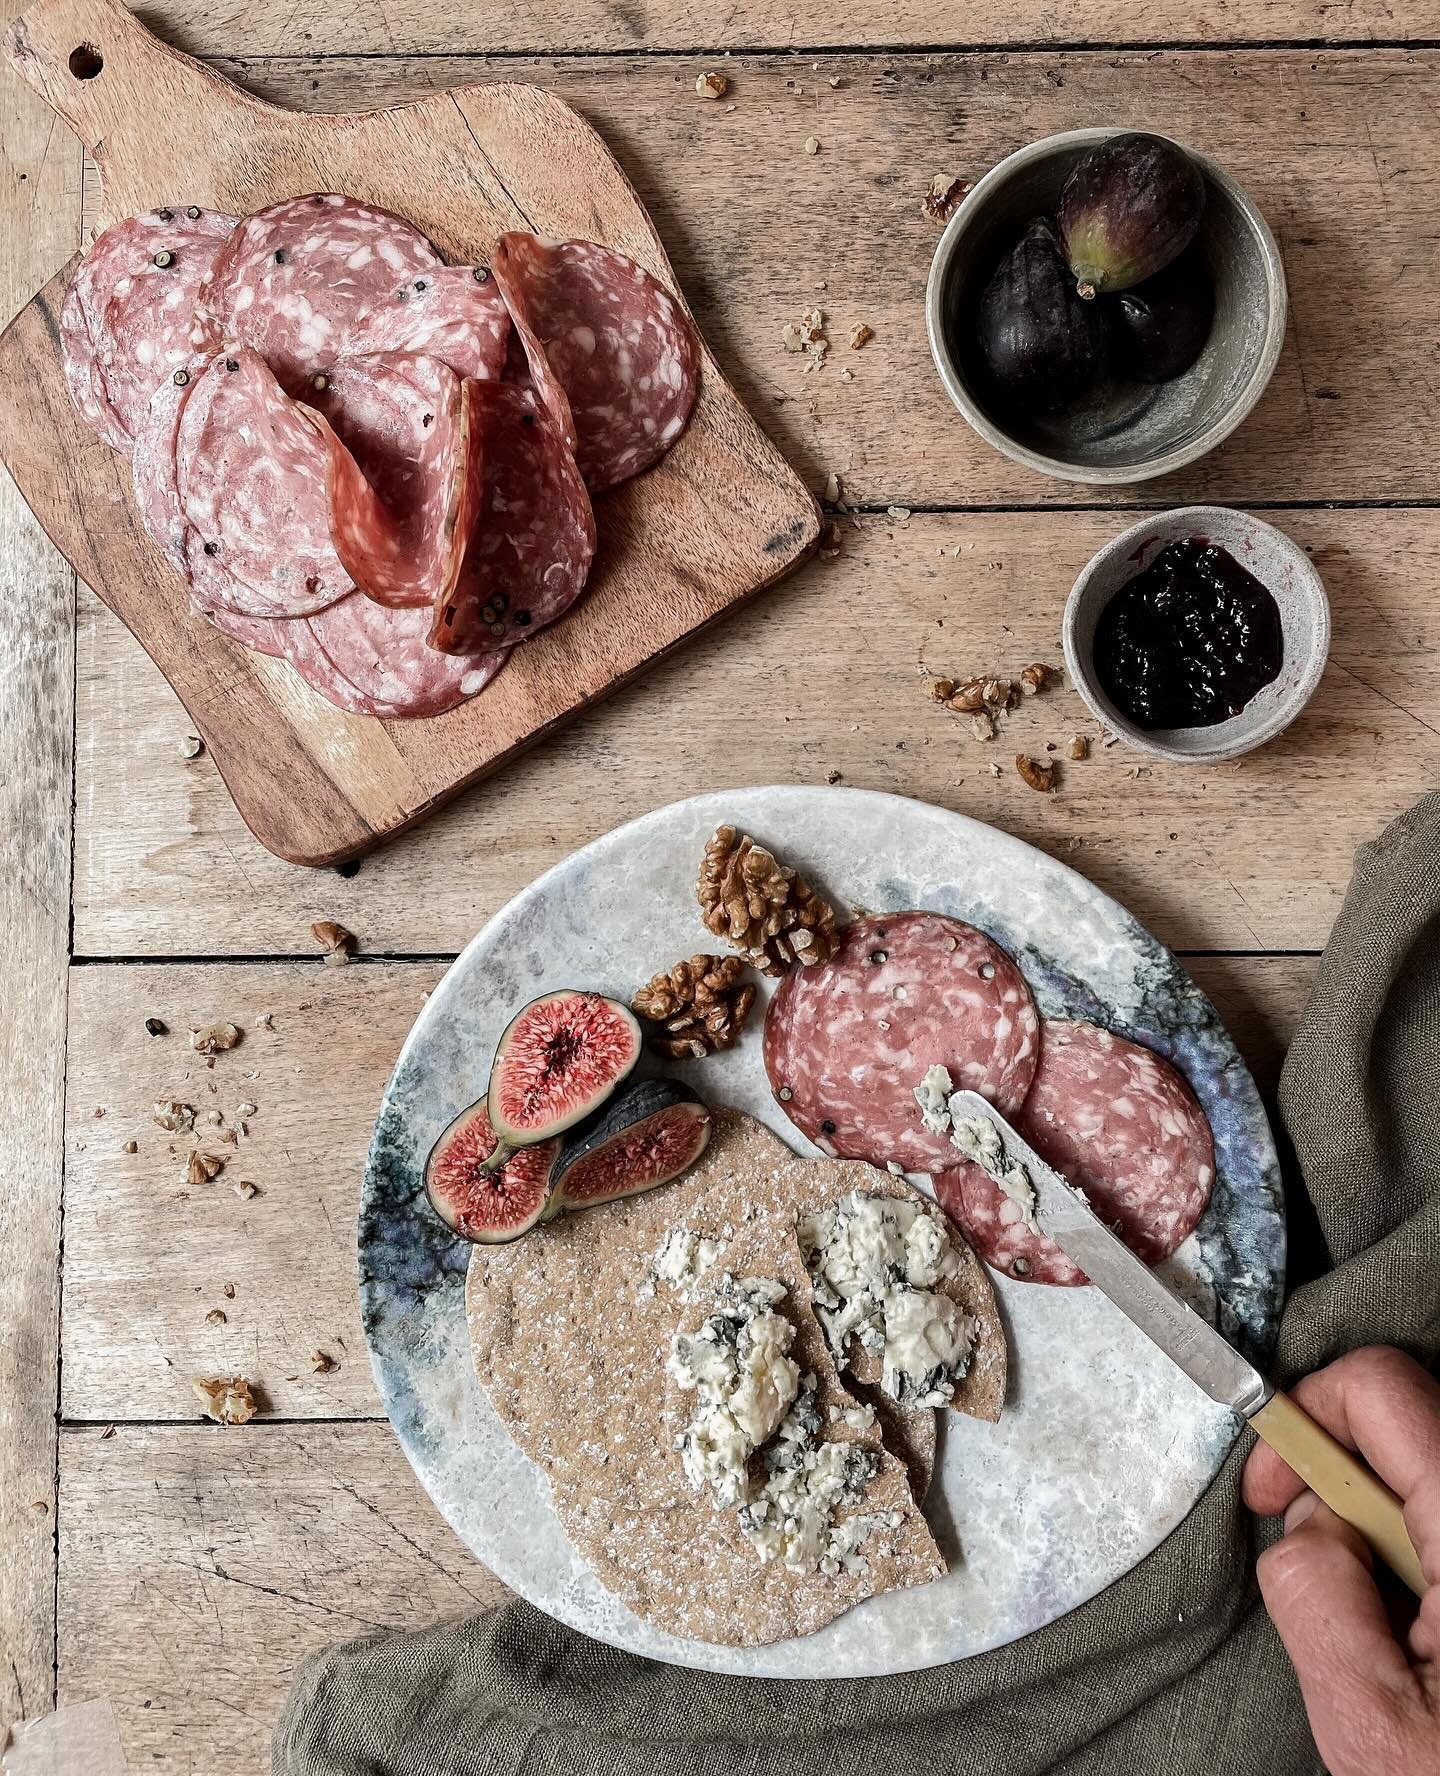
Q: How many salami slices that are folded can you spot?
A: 3